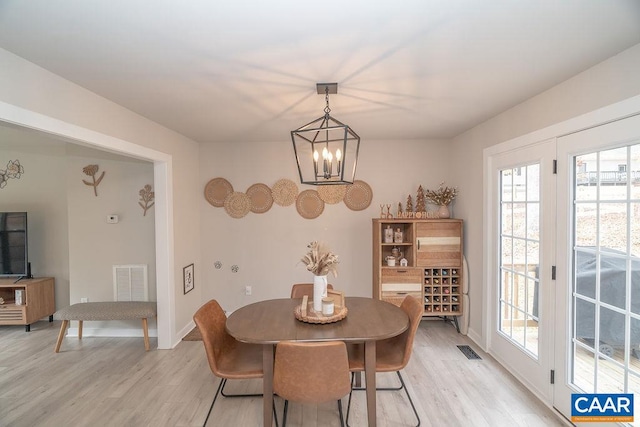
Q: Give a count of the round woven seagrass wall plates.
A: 7